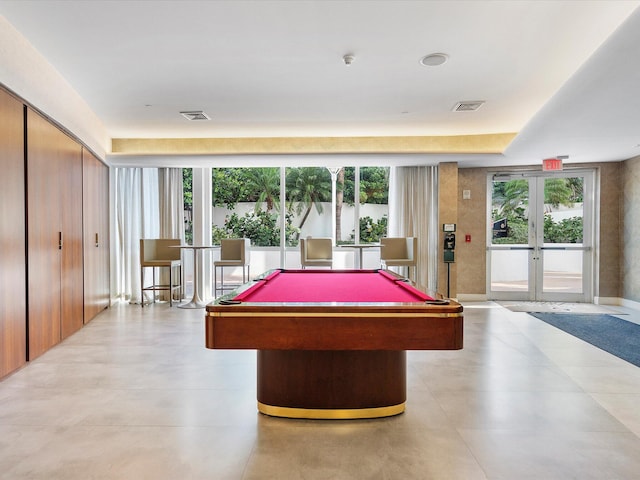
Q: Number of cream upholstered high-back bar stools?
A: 4